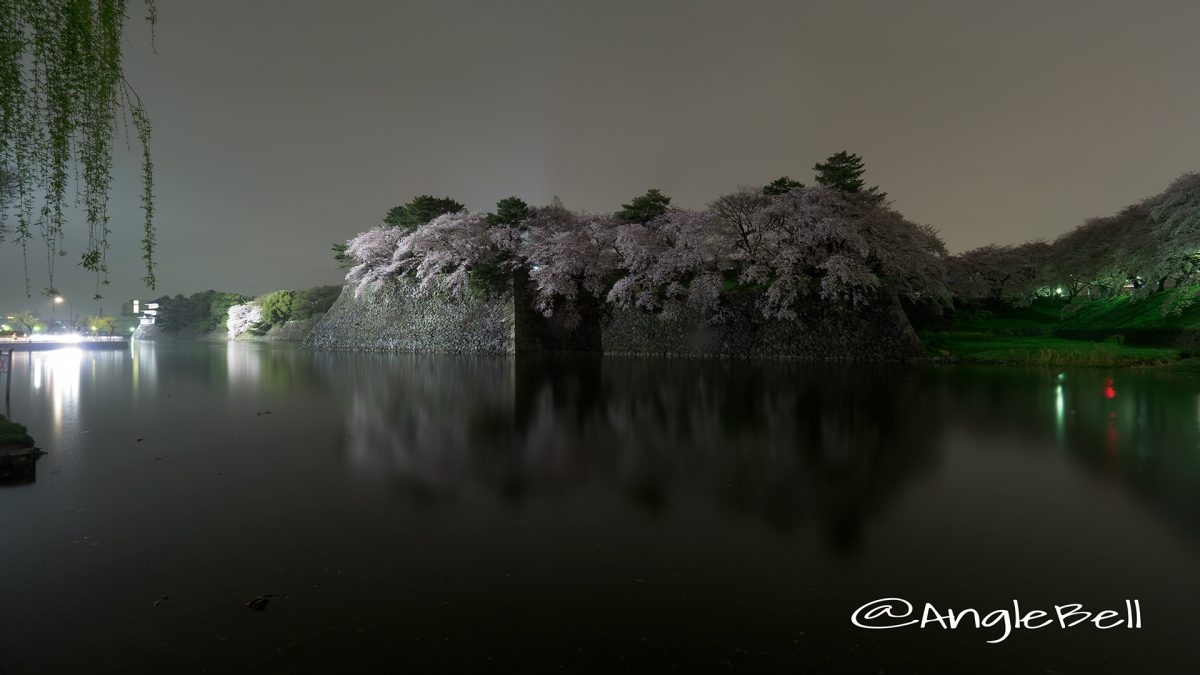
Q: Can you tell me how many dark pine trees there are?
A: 5